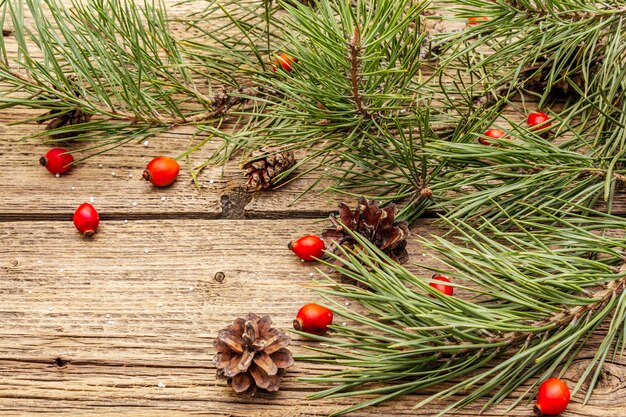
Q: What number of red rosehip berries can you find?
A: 11